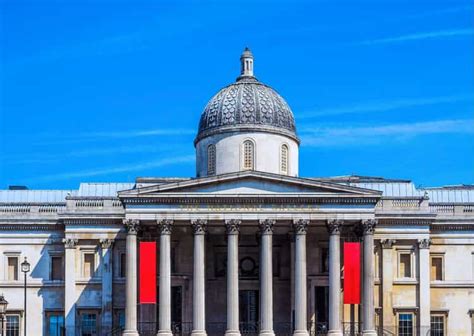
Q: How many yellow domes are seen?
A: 0